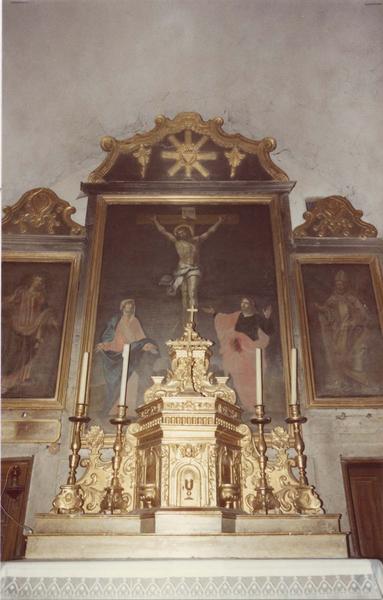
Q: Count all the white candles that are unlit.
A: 4